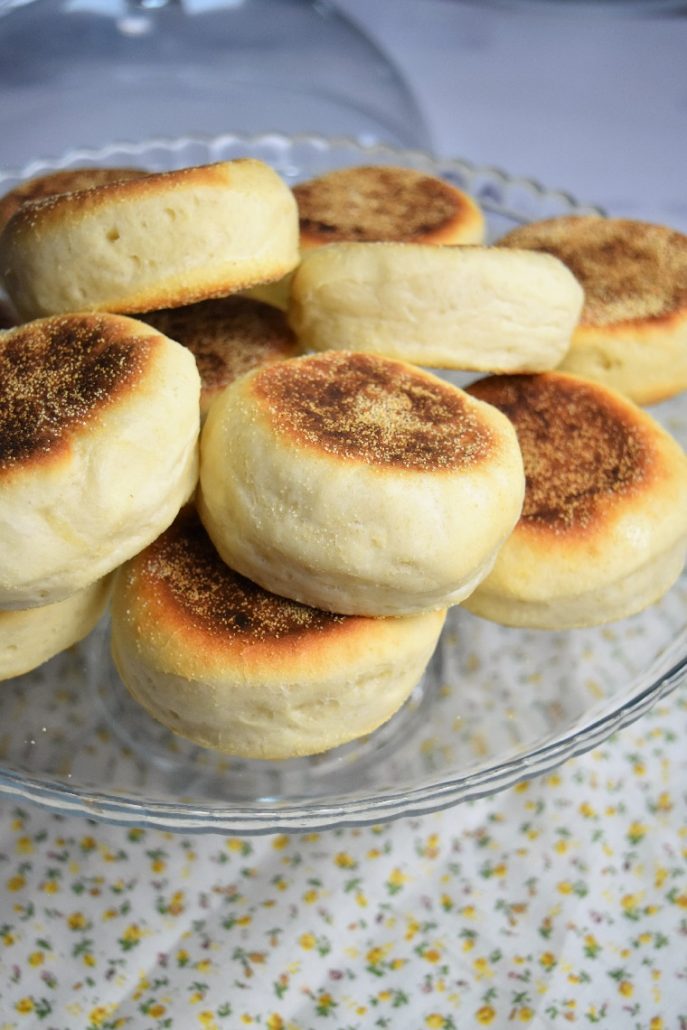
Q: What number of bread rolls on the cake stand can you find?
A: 11